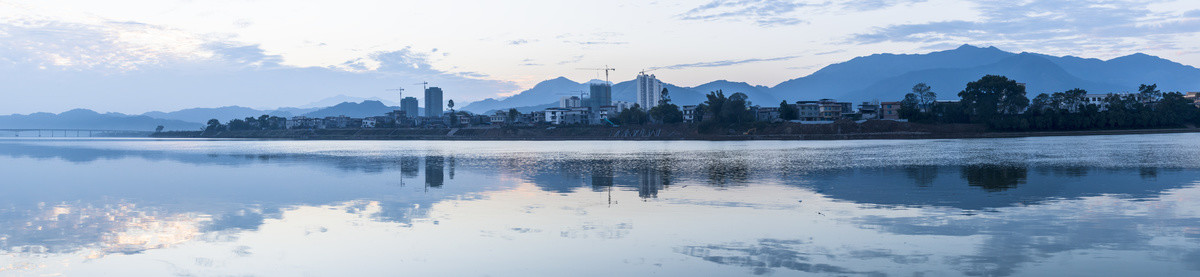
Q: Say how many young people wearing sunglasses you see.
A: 0